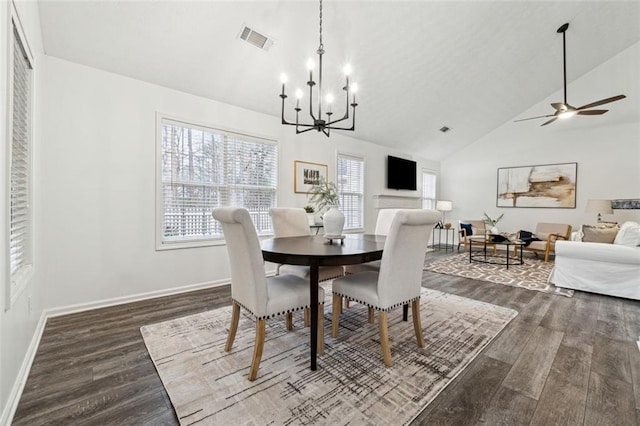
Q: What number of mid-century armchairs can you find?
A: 2